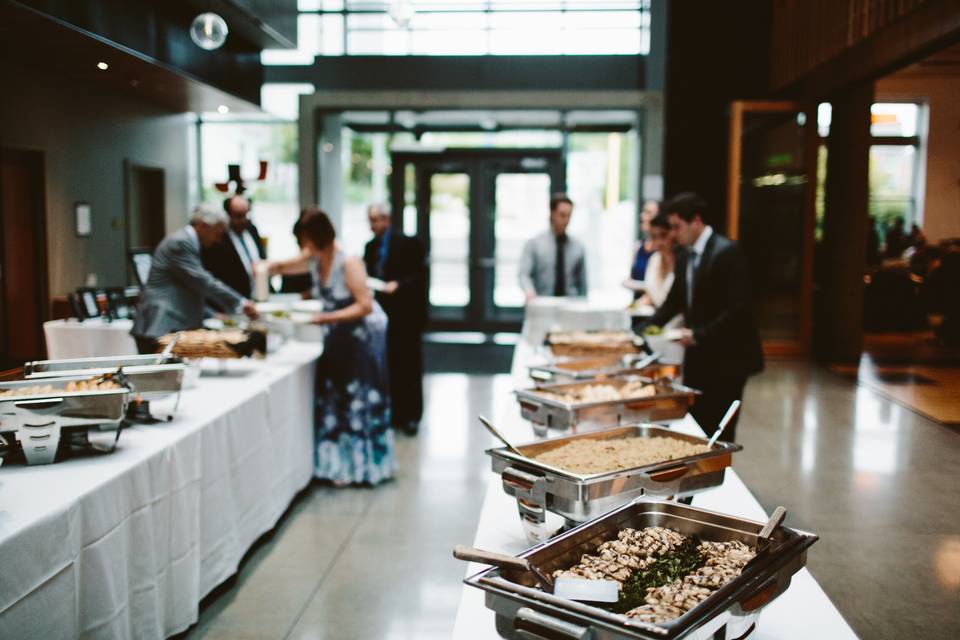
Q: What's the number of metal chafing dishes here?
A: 6